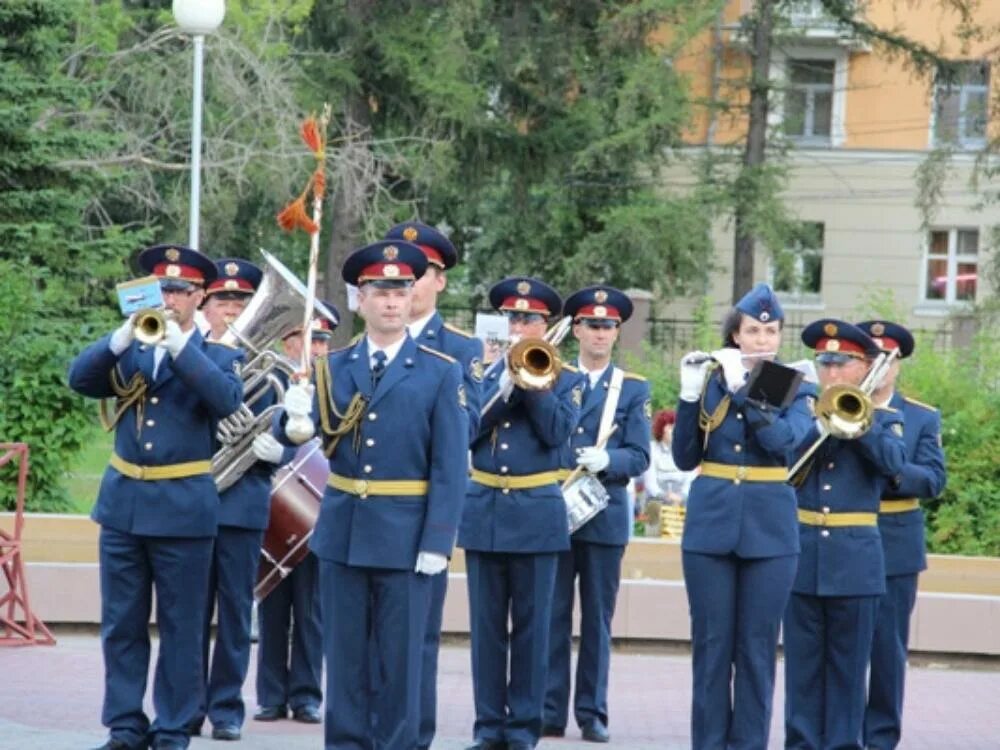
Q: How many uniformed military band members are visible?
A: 10